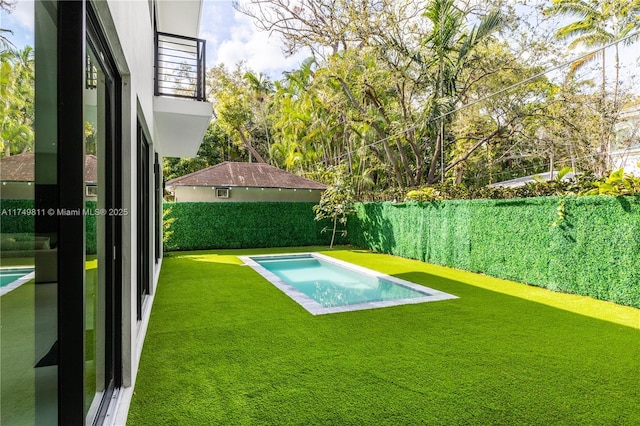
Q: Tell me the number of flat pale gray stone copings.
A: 1